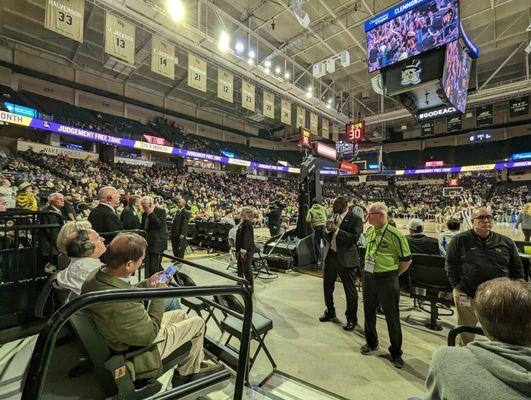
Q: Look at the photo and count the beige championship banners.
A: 12